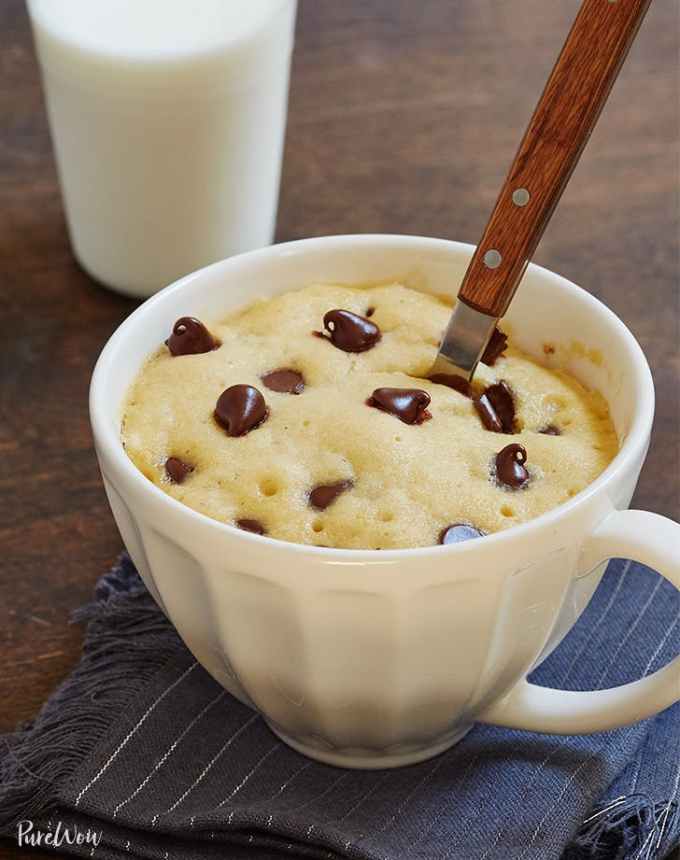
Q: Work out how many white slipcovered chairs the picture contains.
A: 0